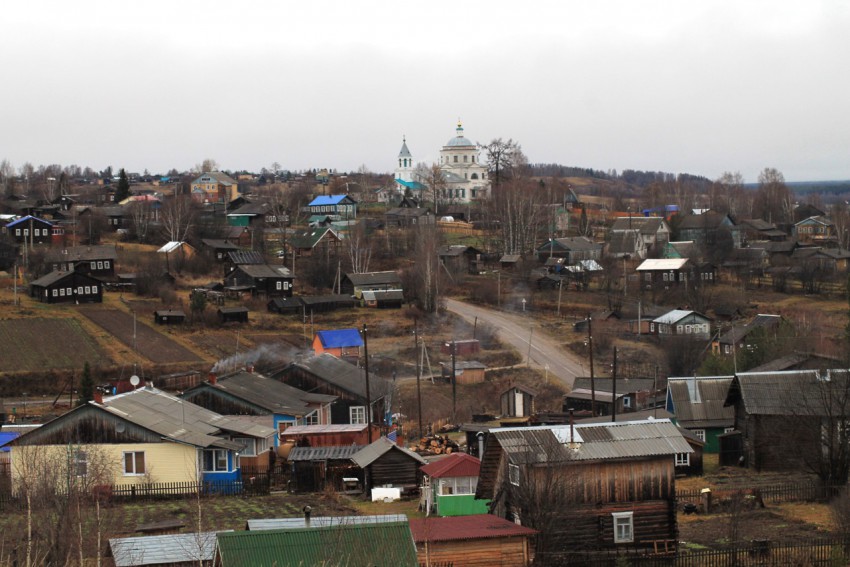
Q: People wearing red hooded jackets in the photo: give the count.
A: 0